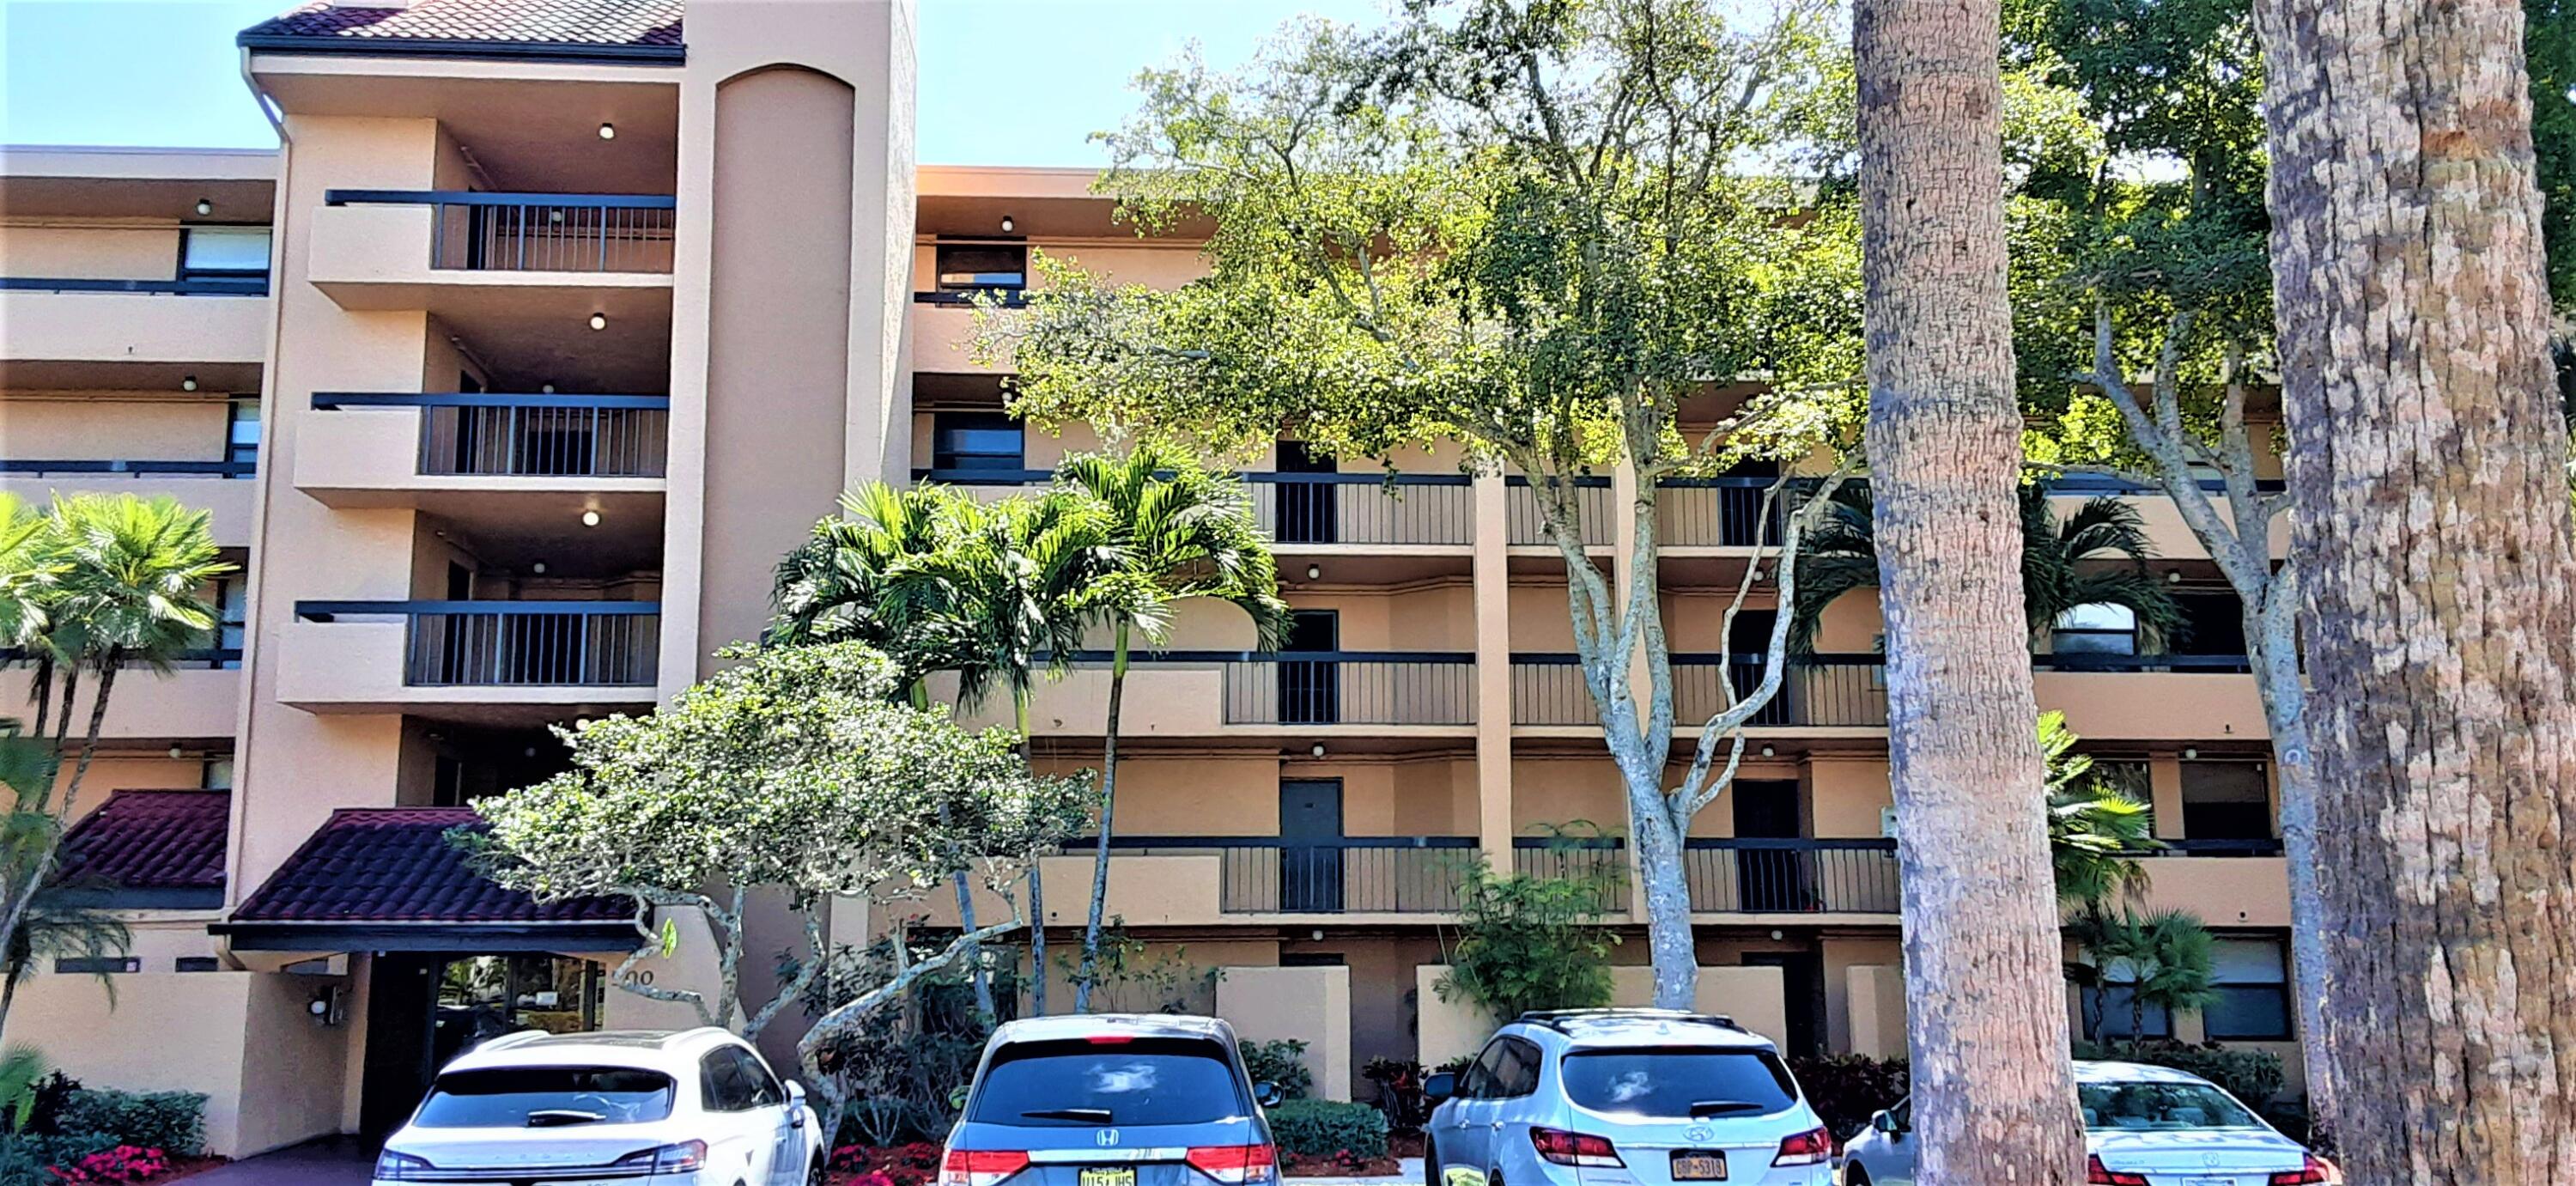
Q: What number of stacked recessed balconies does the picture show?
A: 3